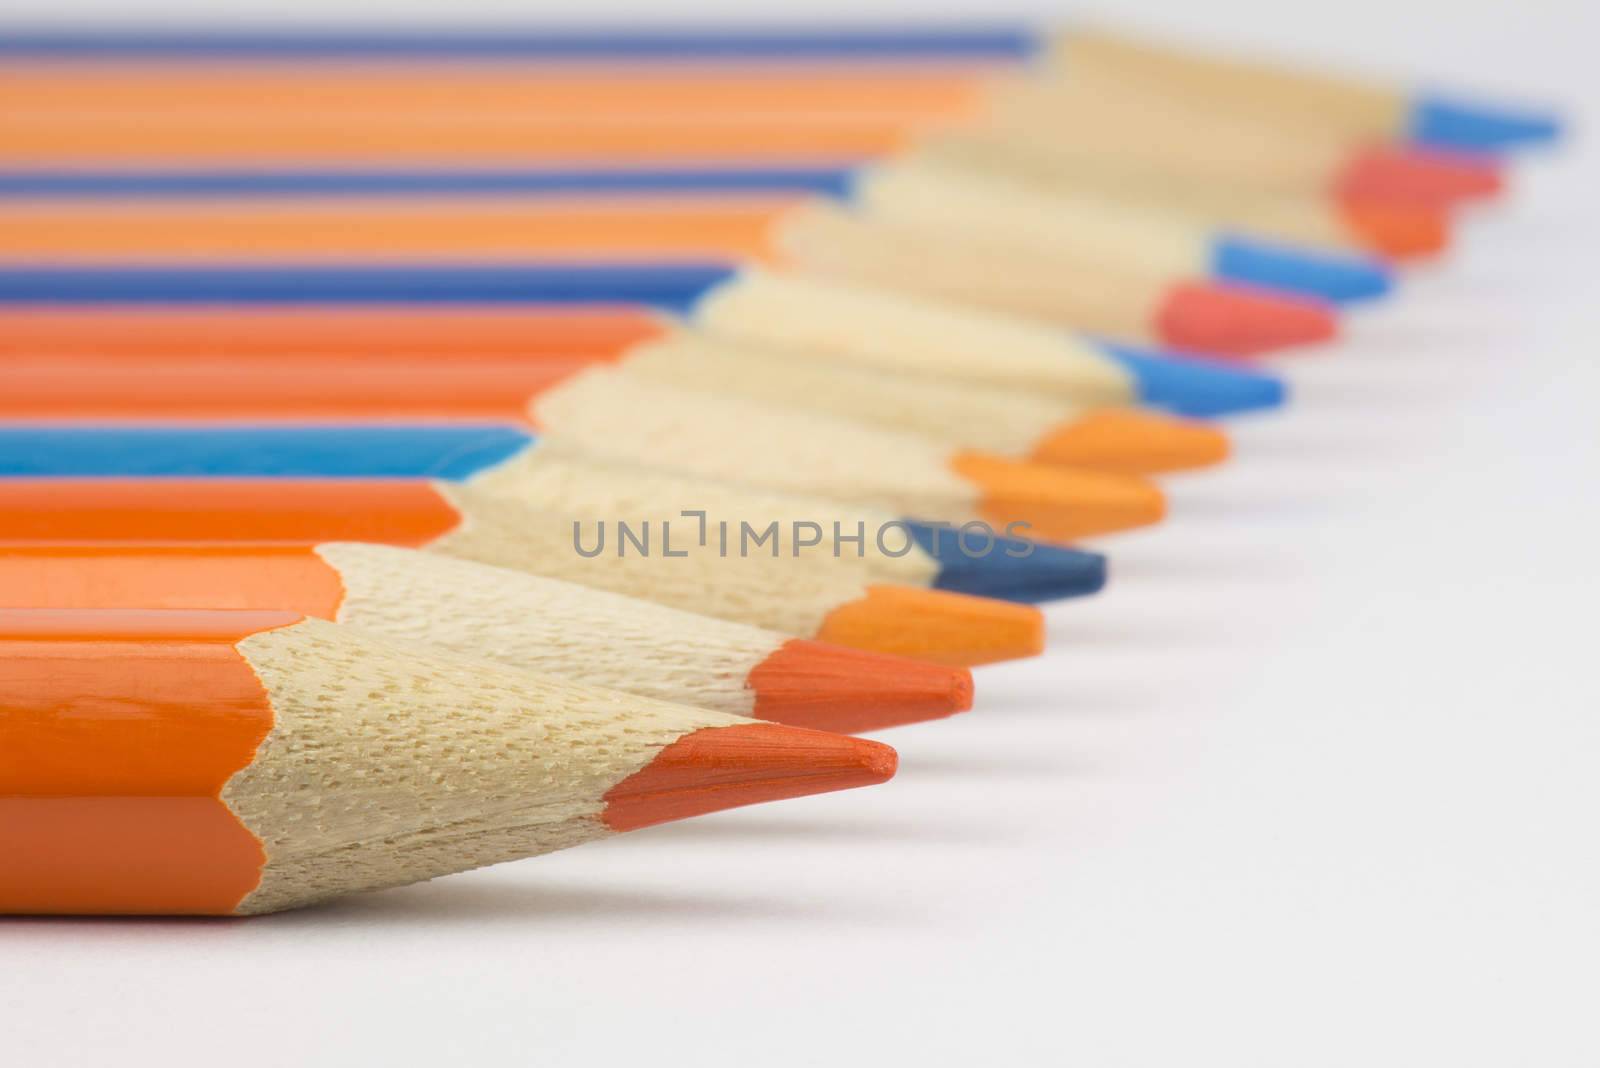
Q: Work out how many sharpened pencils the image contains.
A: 12